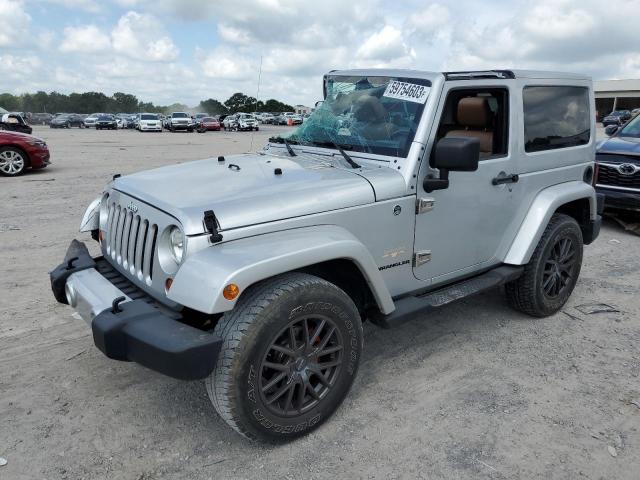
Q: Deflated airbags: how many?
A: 0